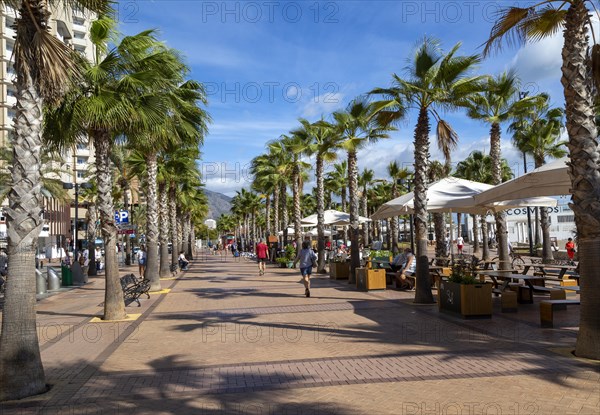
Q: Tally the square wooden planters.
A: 3